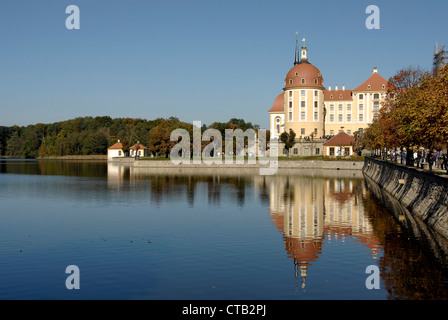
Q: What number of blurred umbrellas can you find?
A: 0